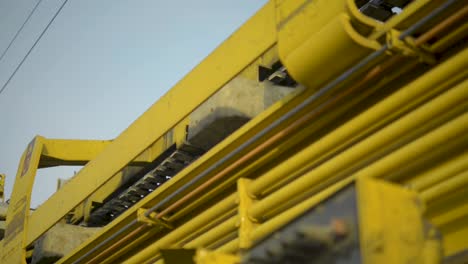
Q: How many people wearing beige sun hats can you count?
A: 0